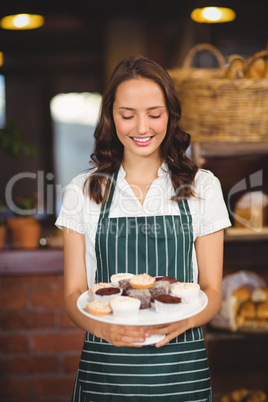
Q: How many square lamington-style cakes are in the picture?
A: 3